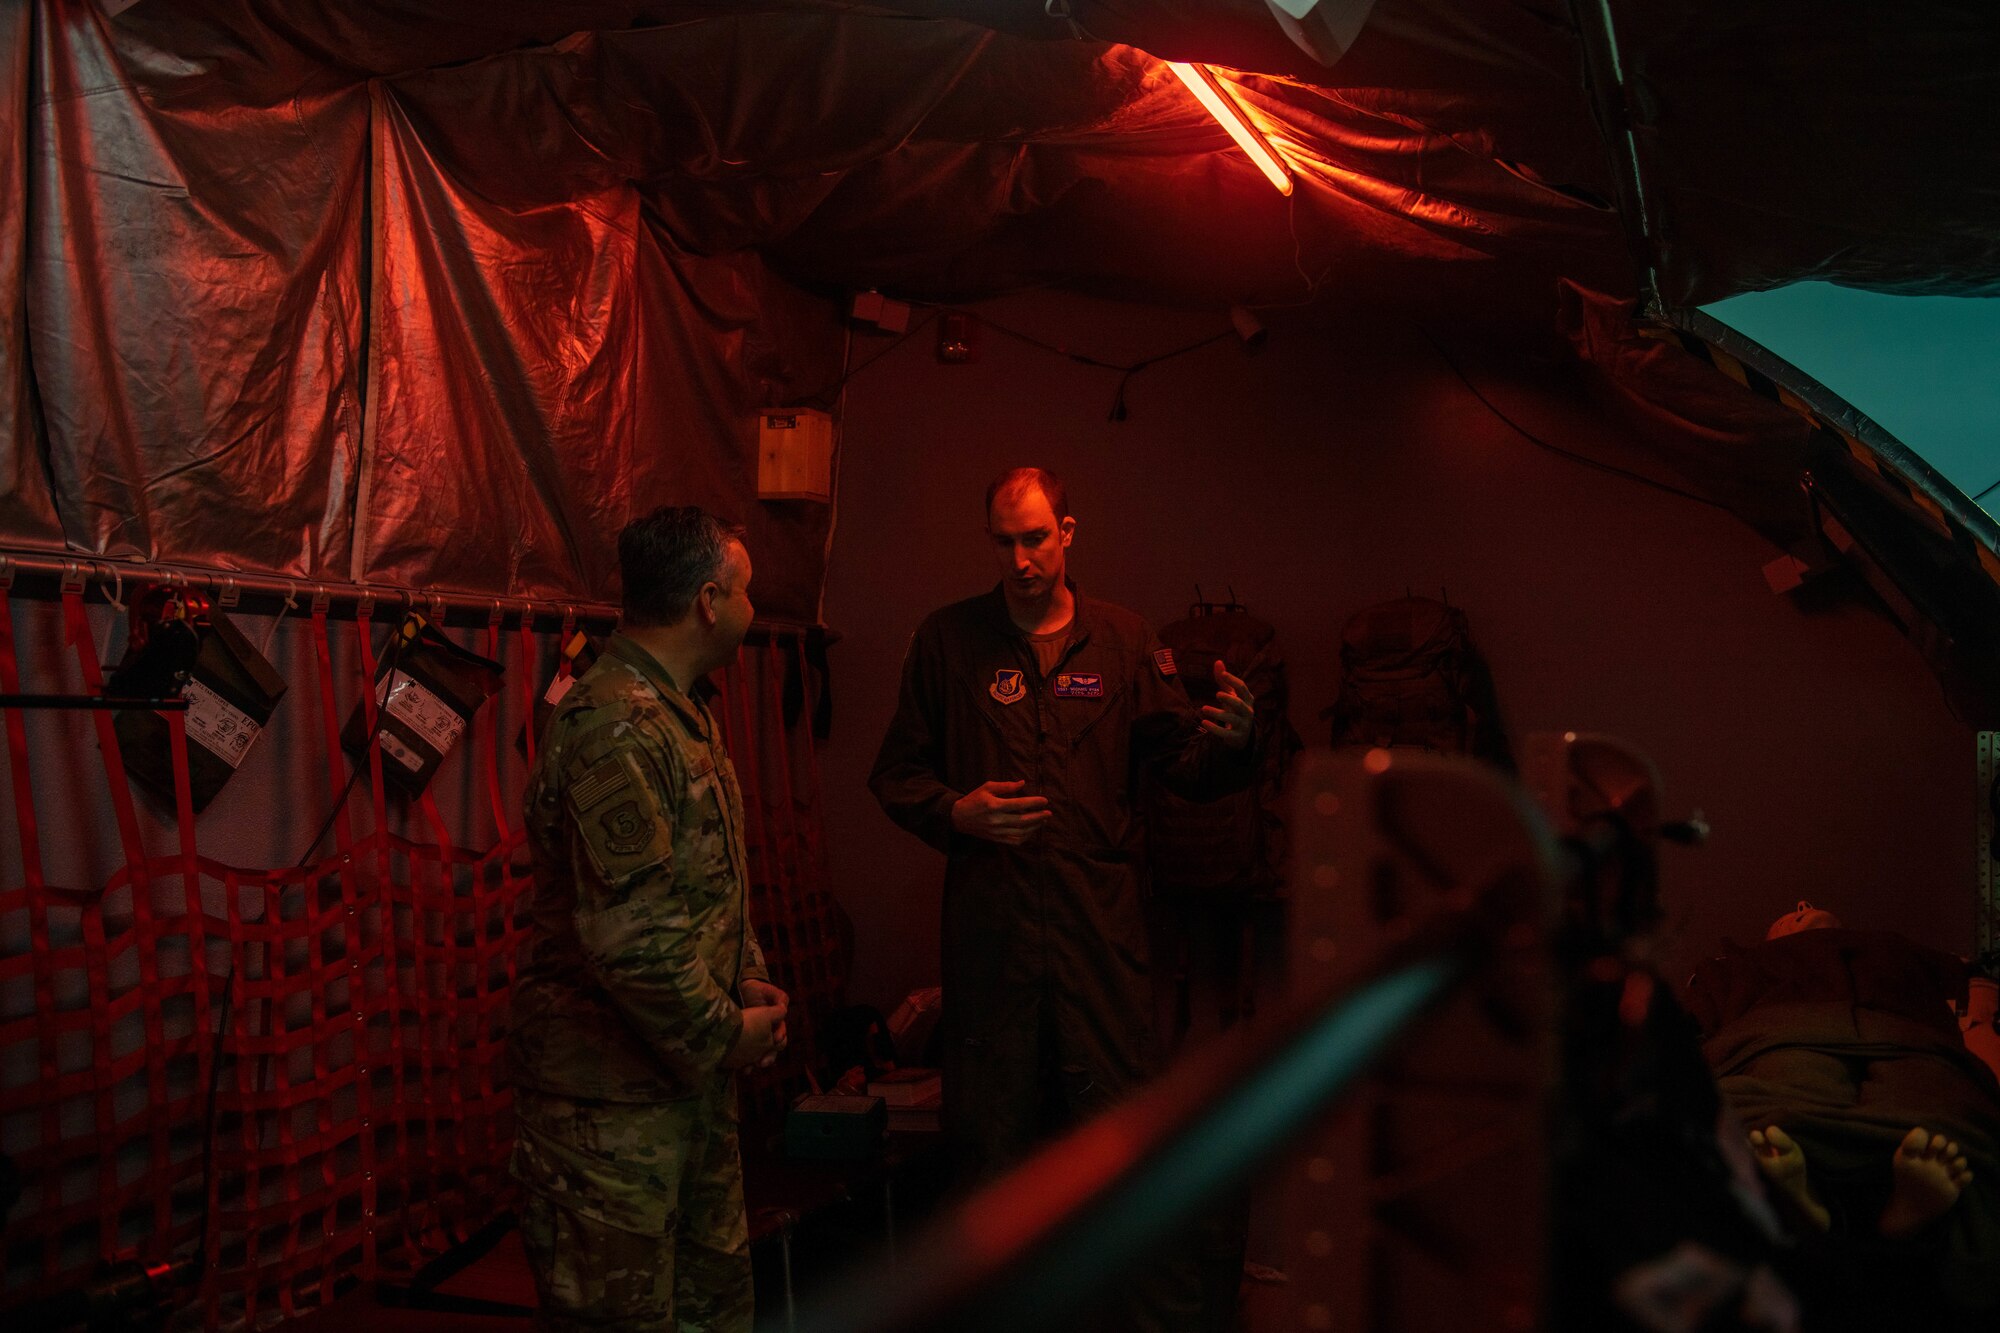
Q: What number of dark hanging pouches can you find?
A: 3